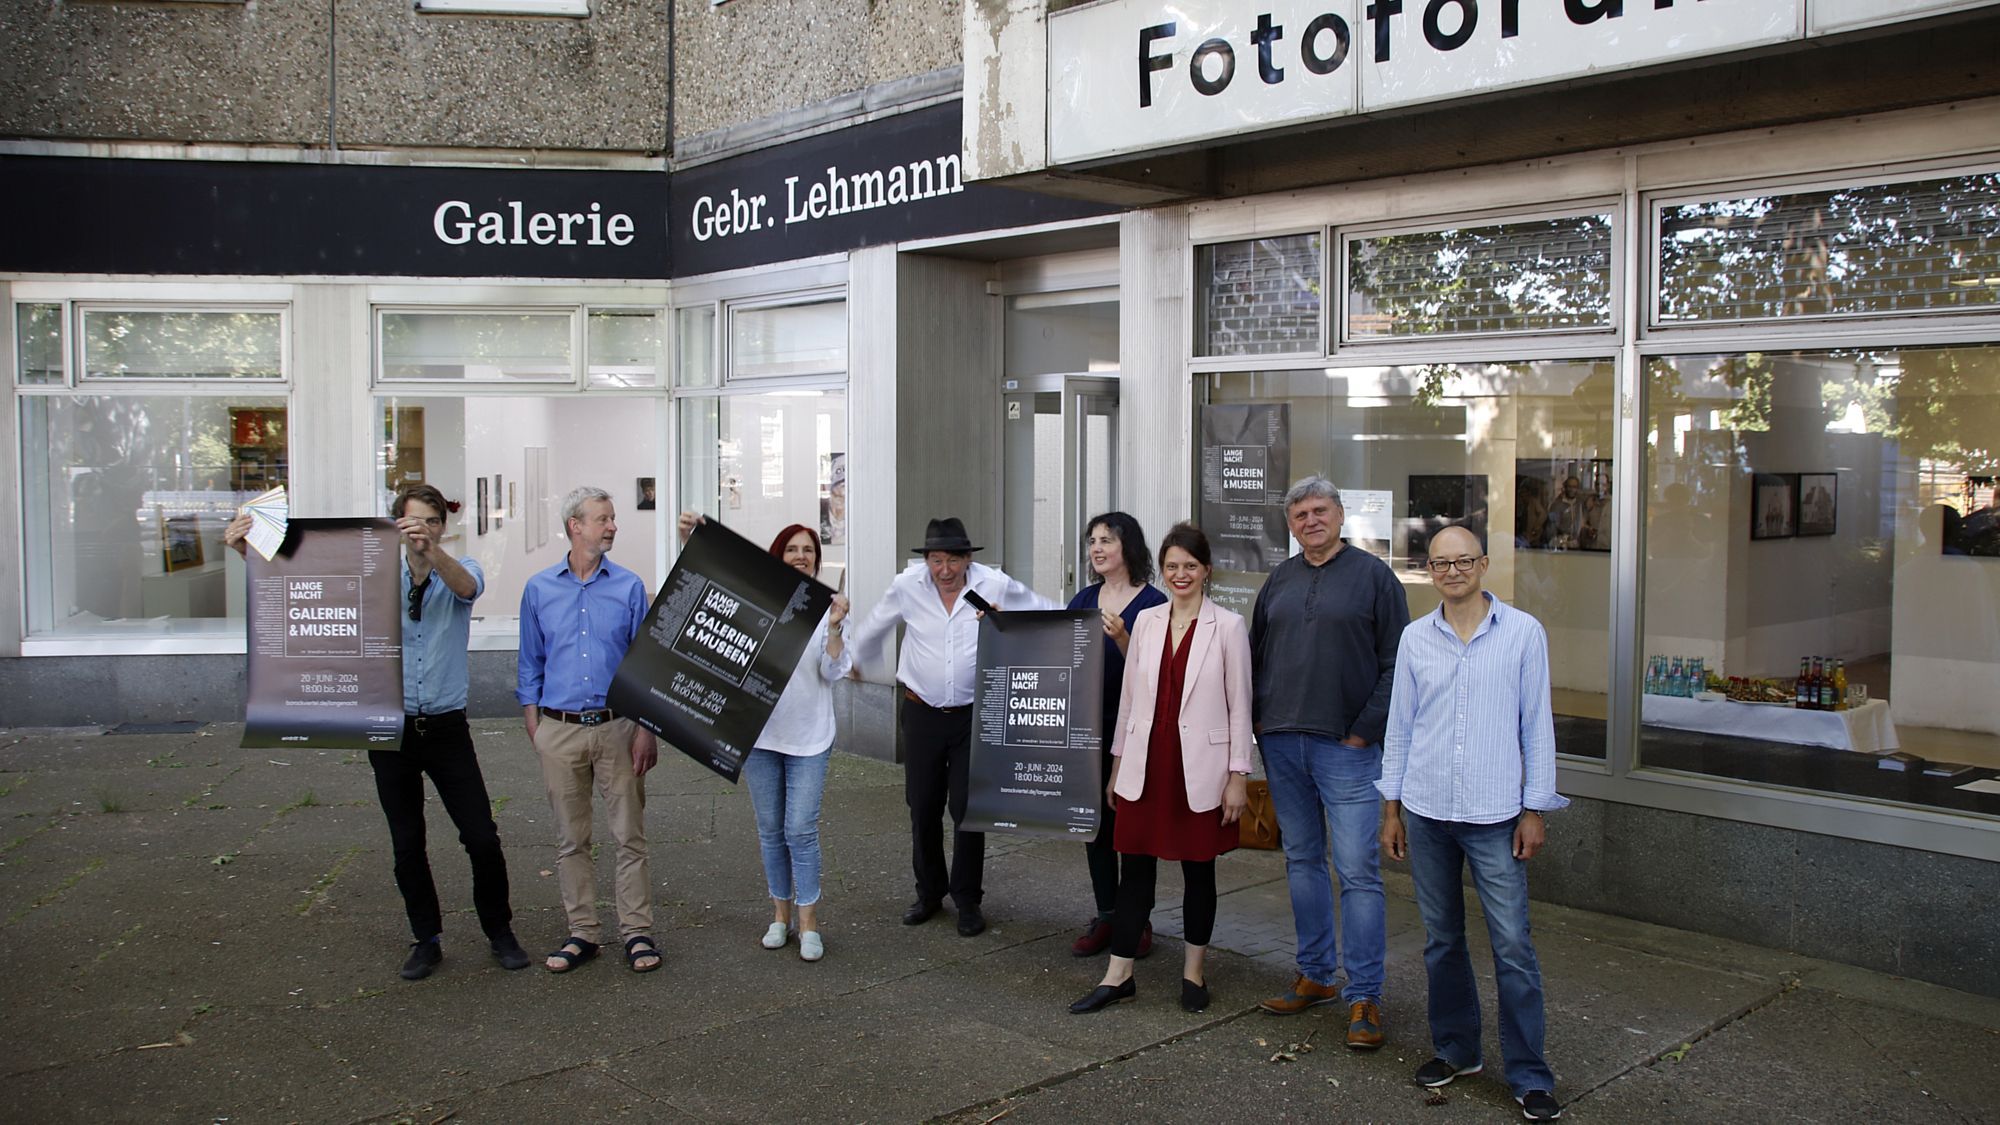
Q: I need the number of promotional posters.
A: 4